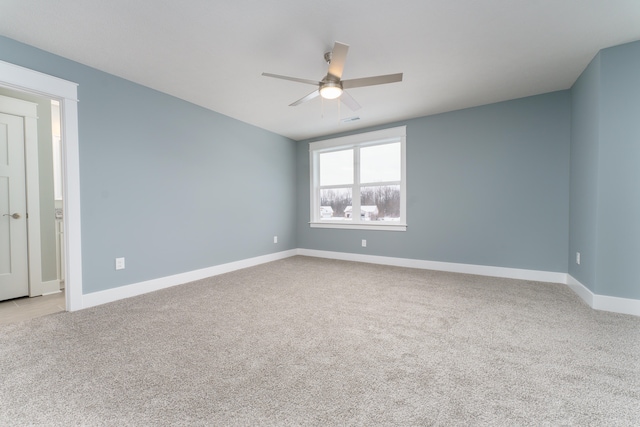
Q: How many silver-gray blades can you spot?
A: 5